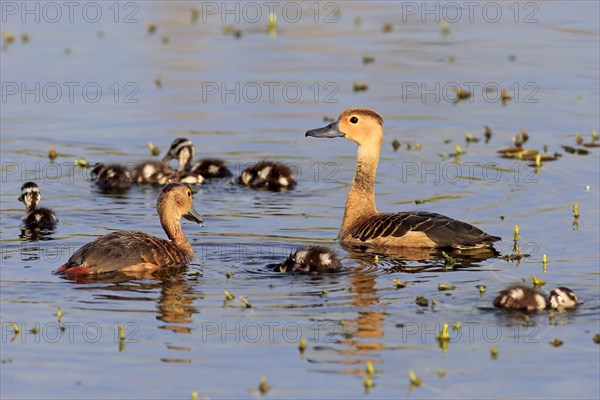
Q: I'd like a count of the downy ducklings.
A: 7